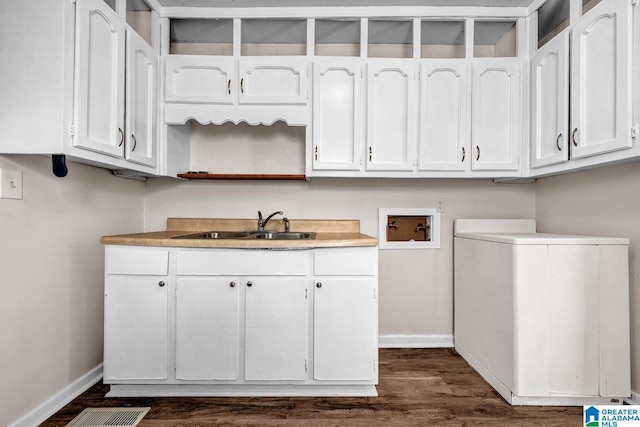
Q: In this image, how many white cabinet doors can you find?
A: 14